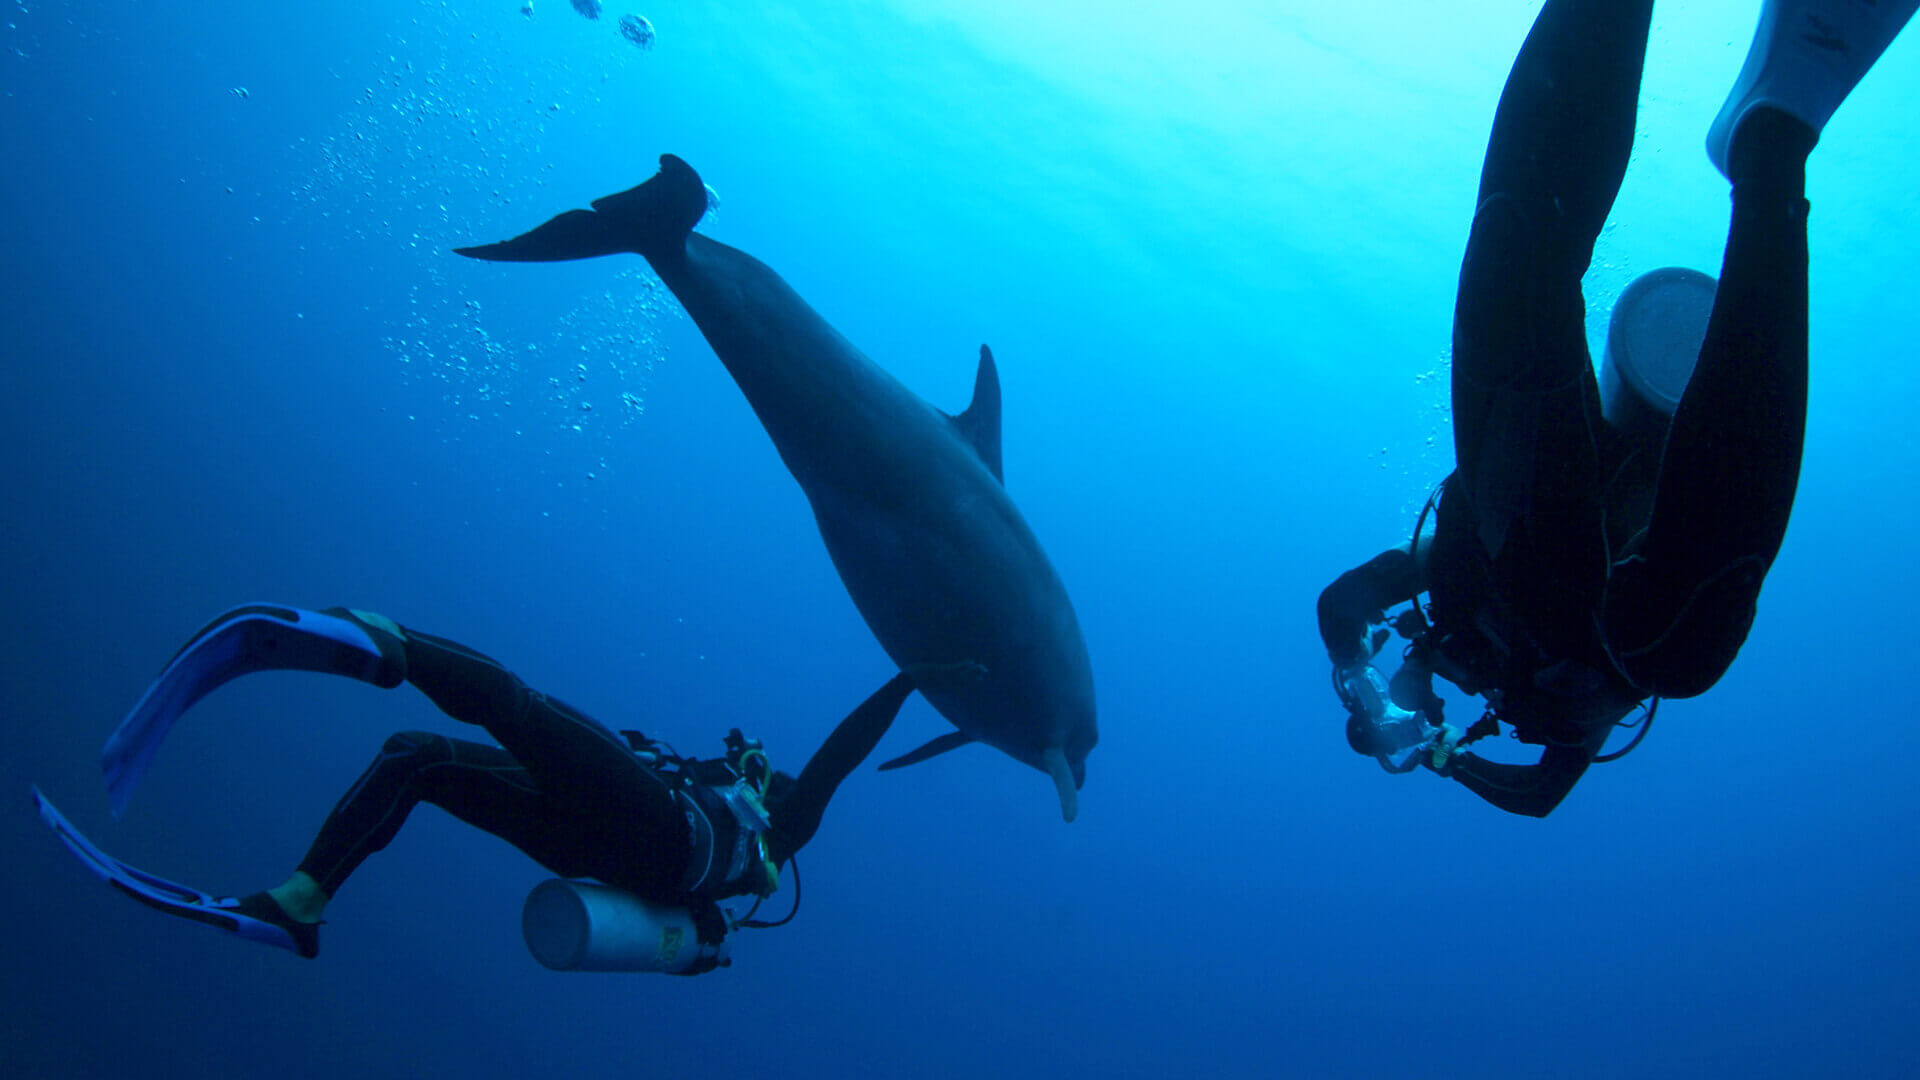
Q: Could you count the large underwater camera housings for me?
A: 1